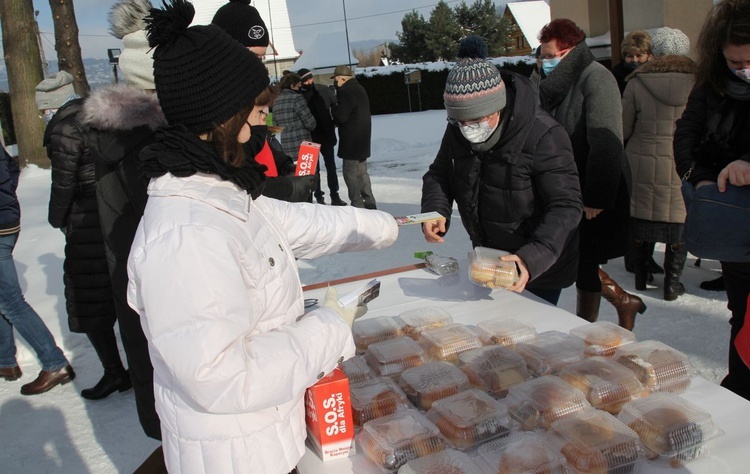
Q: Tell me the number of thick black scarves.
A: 1